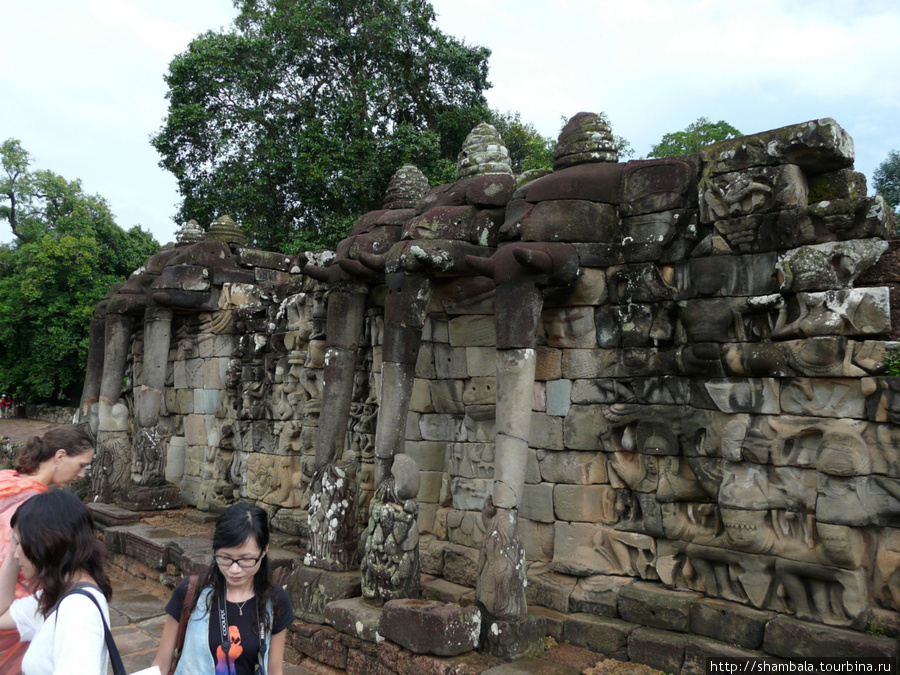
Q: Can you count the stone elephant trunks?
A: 6